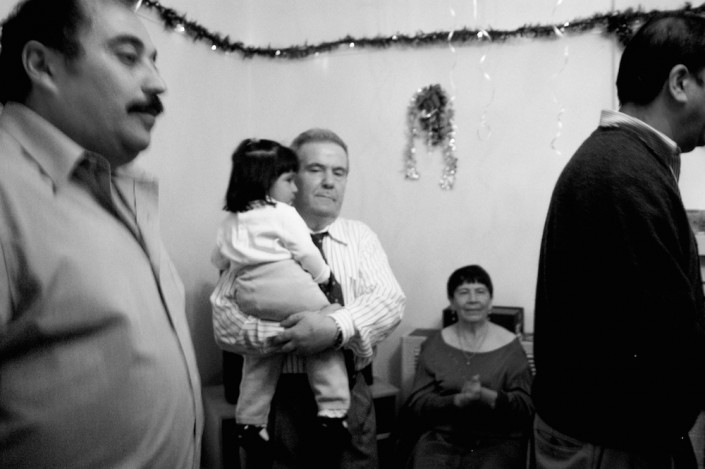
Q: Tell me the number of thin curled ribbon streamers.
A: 3